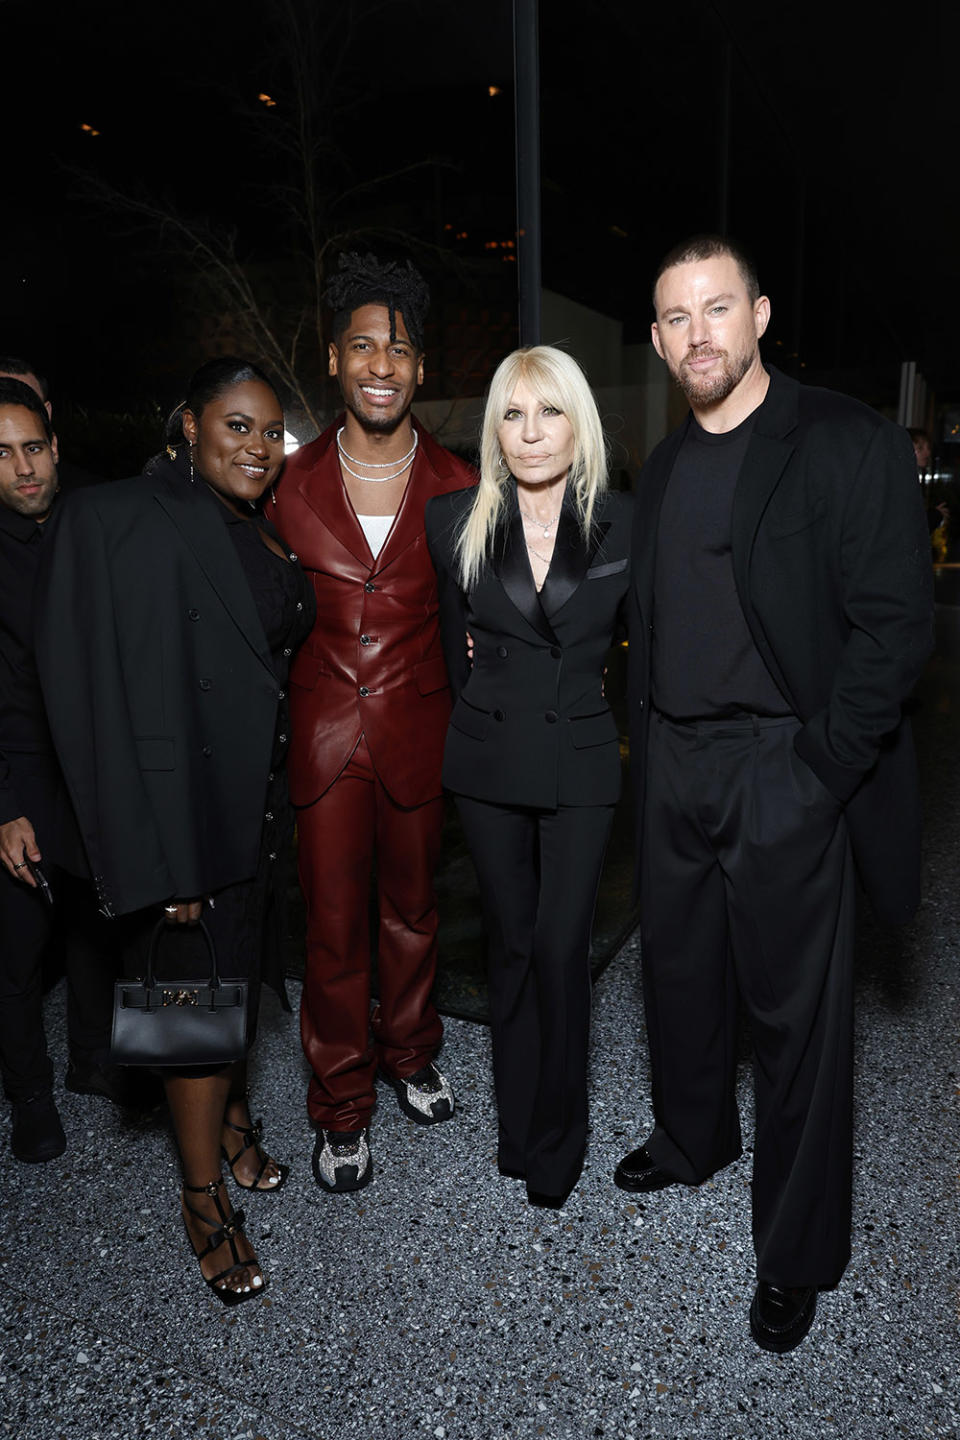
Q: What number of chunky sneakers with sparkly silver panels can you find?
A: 2